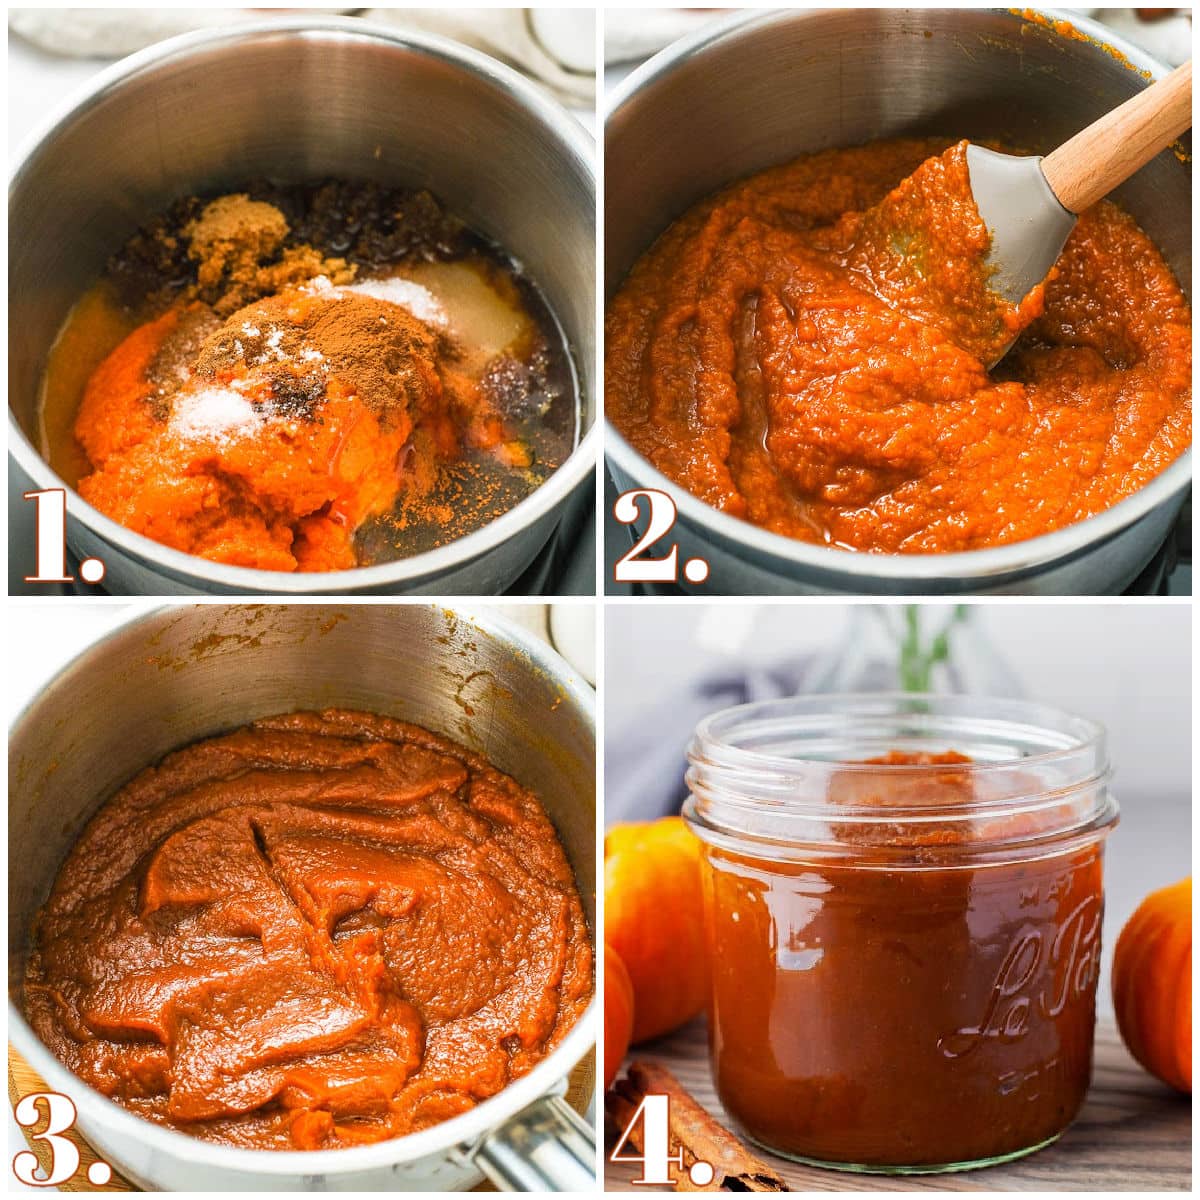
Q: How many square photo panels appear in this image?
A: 4